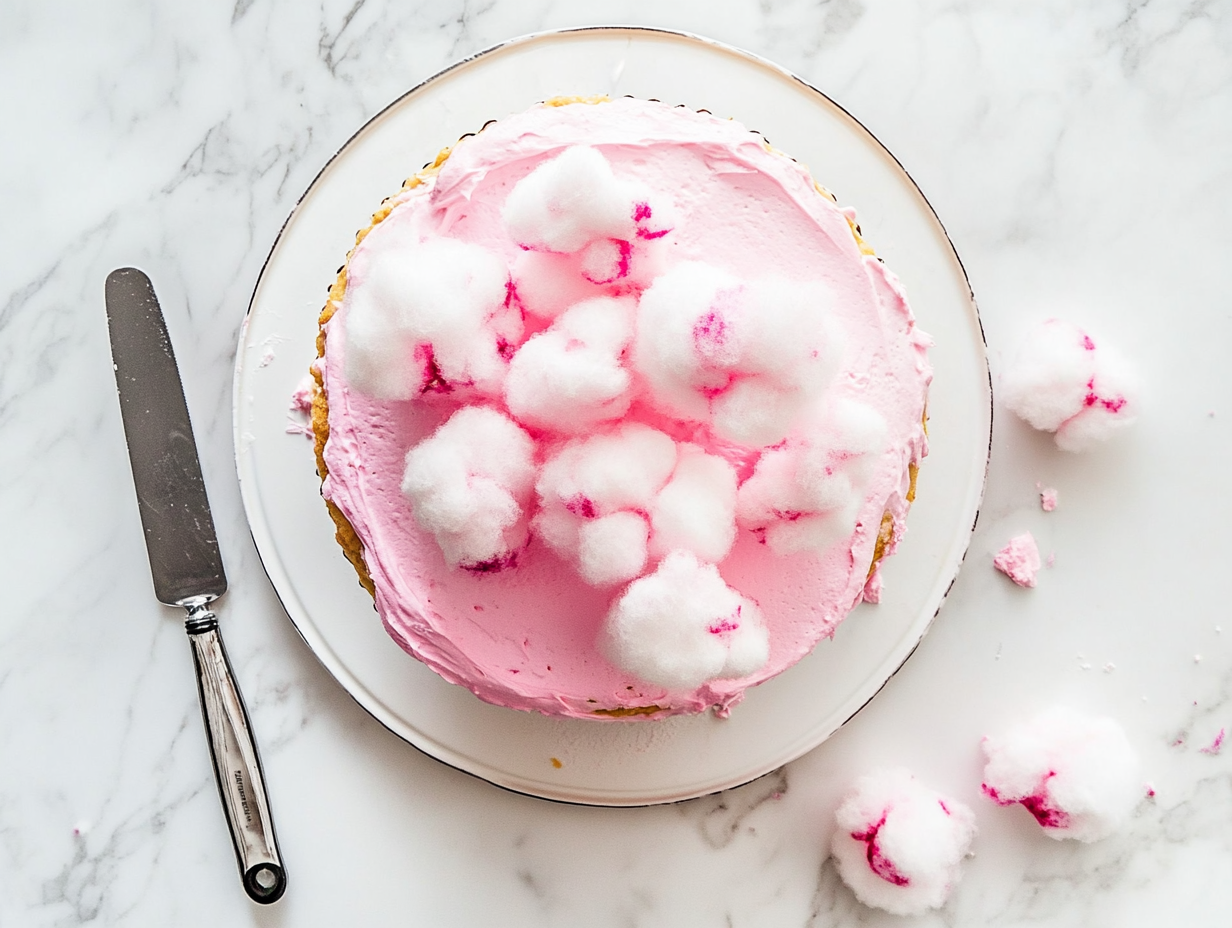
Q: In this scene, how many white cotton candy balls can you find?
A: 11